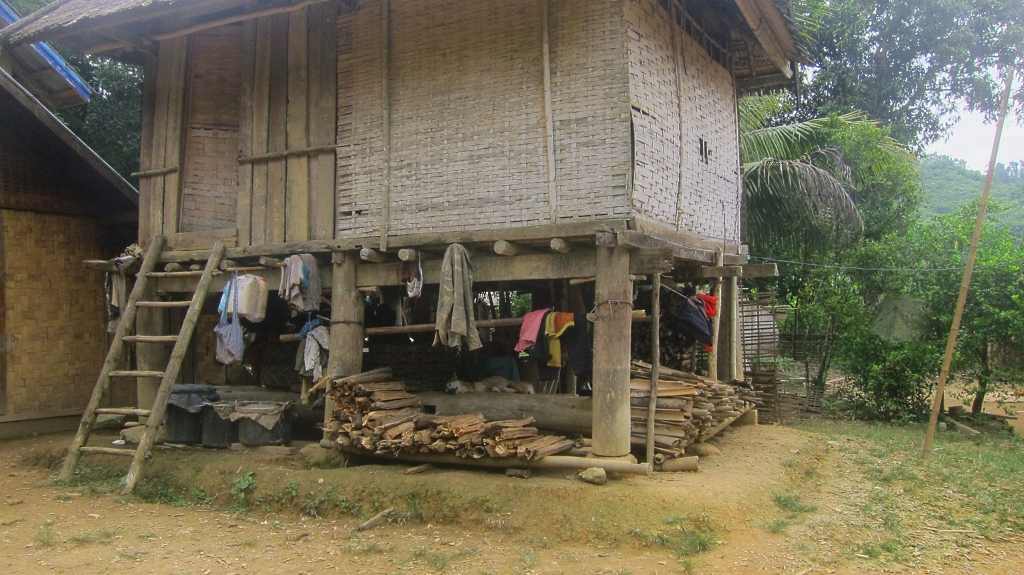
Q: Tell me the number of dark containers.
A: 3